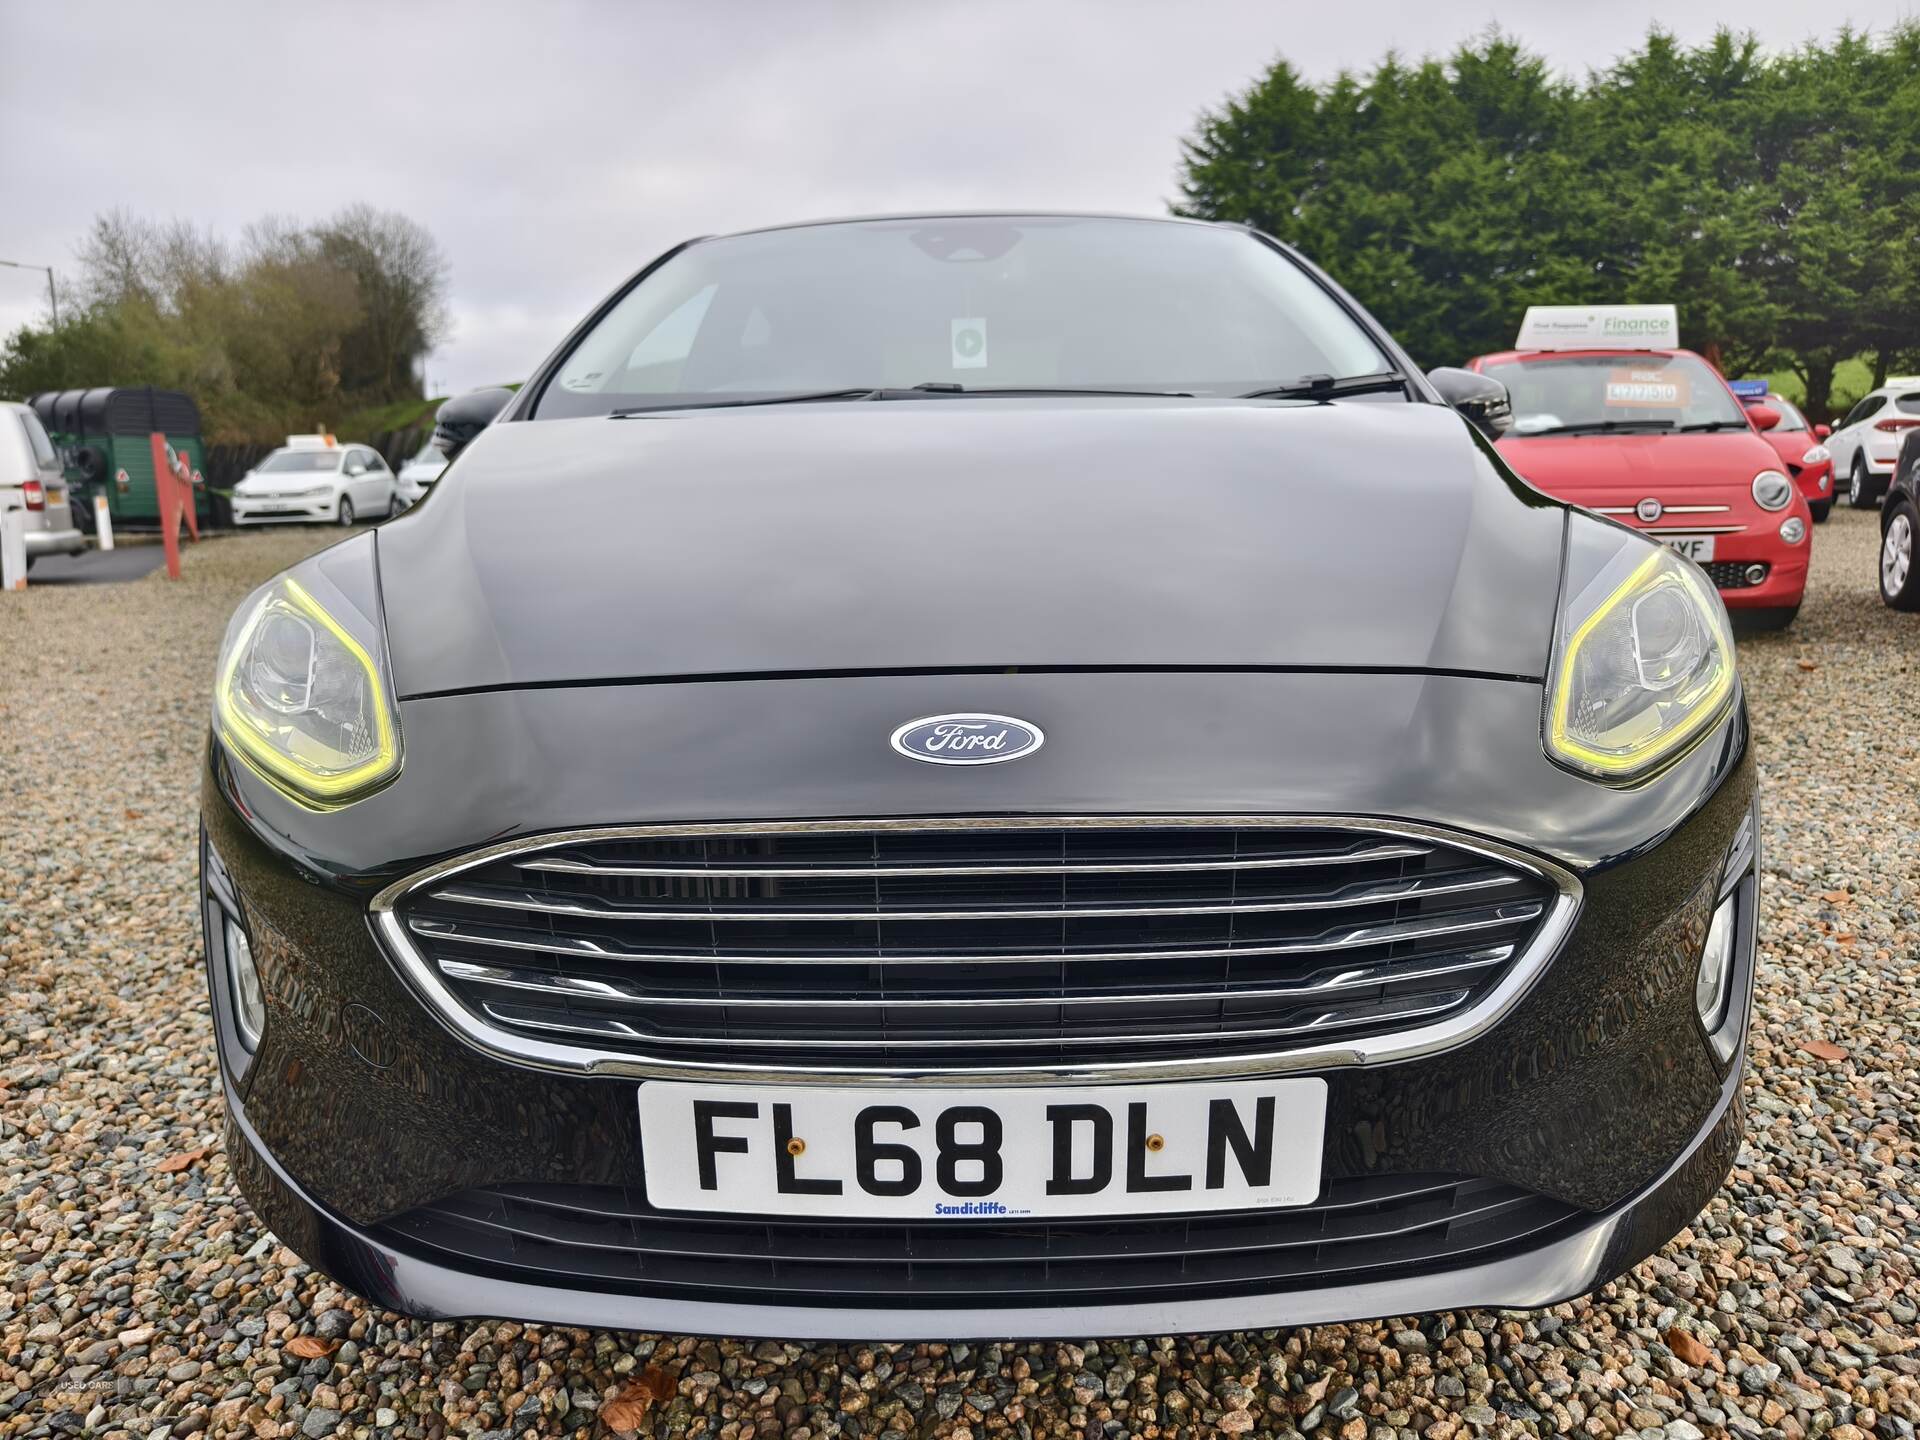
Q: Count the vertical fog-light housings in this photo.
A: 2